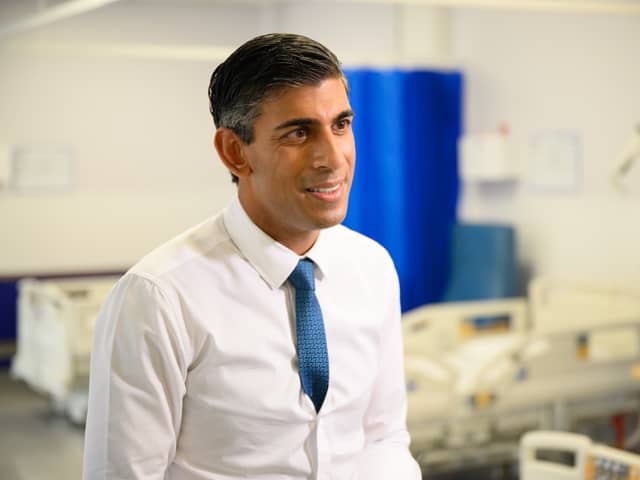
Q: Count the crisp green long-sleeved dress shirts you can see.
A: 0